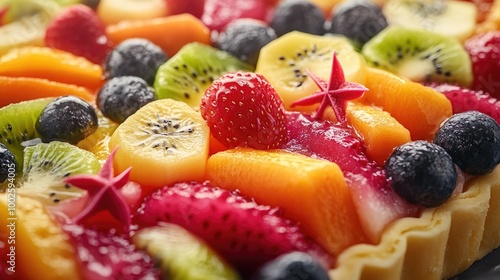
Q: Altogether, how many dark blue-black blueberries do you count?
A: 10